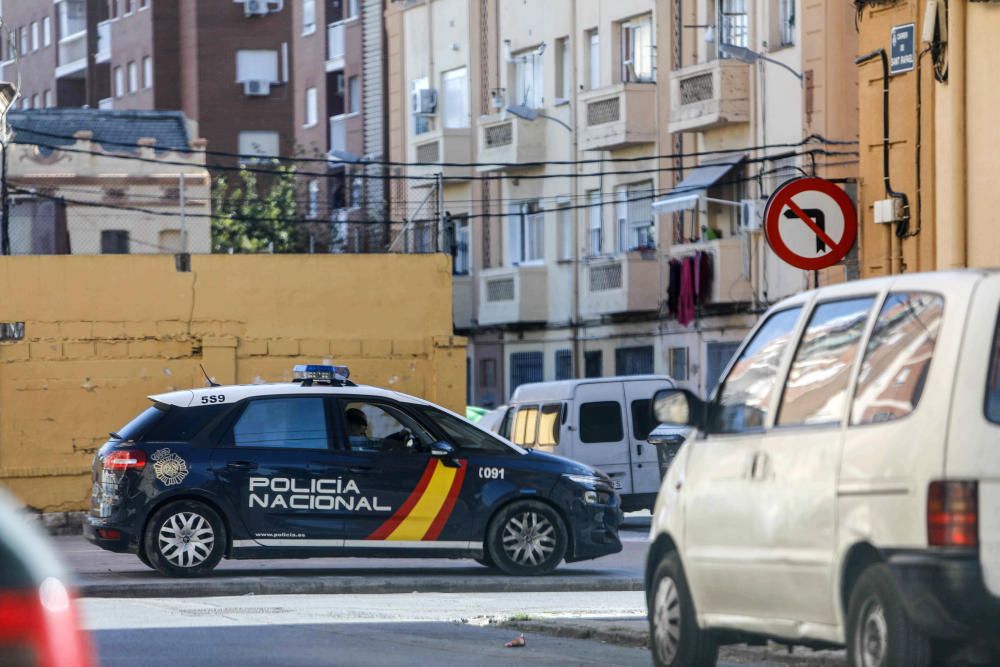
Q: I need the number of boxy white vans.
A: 2